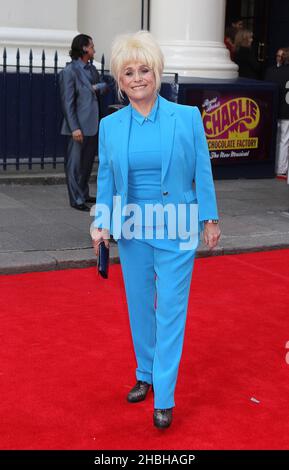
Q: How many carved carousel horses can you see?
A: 0